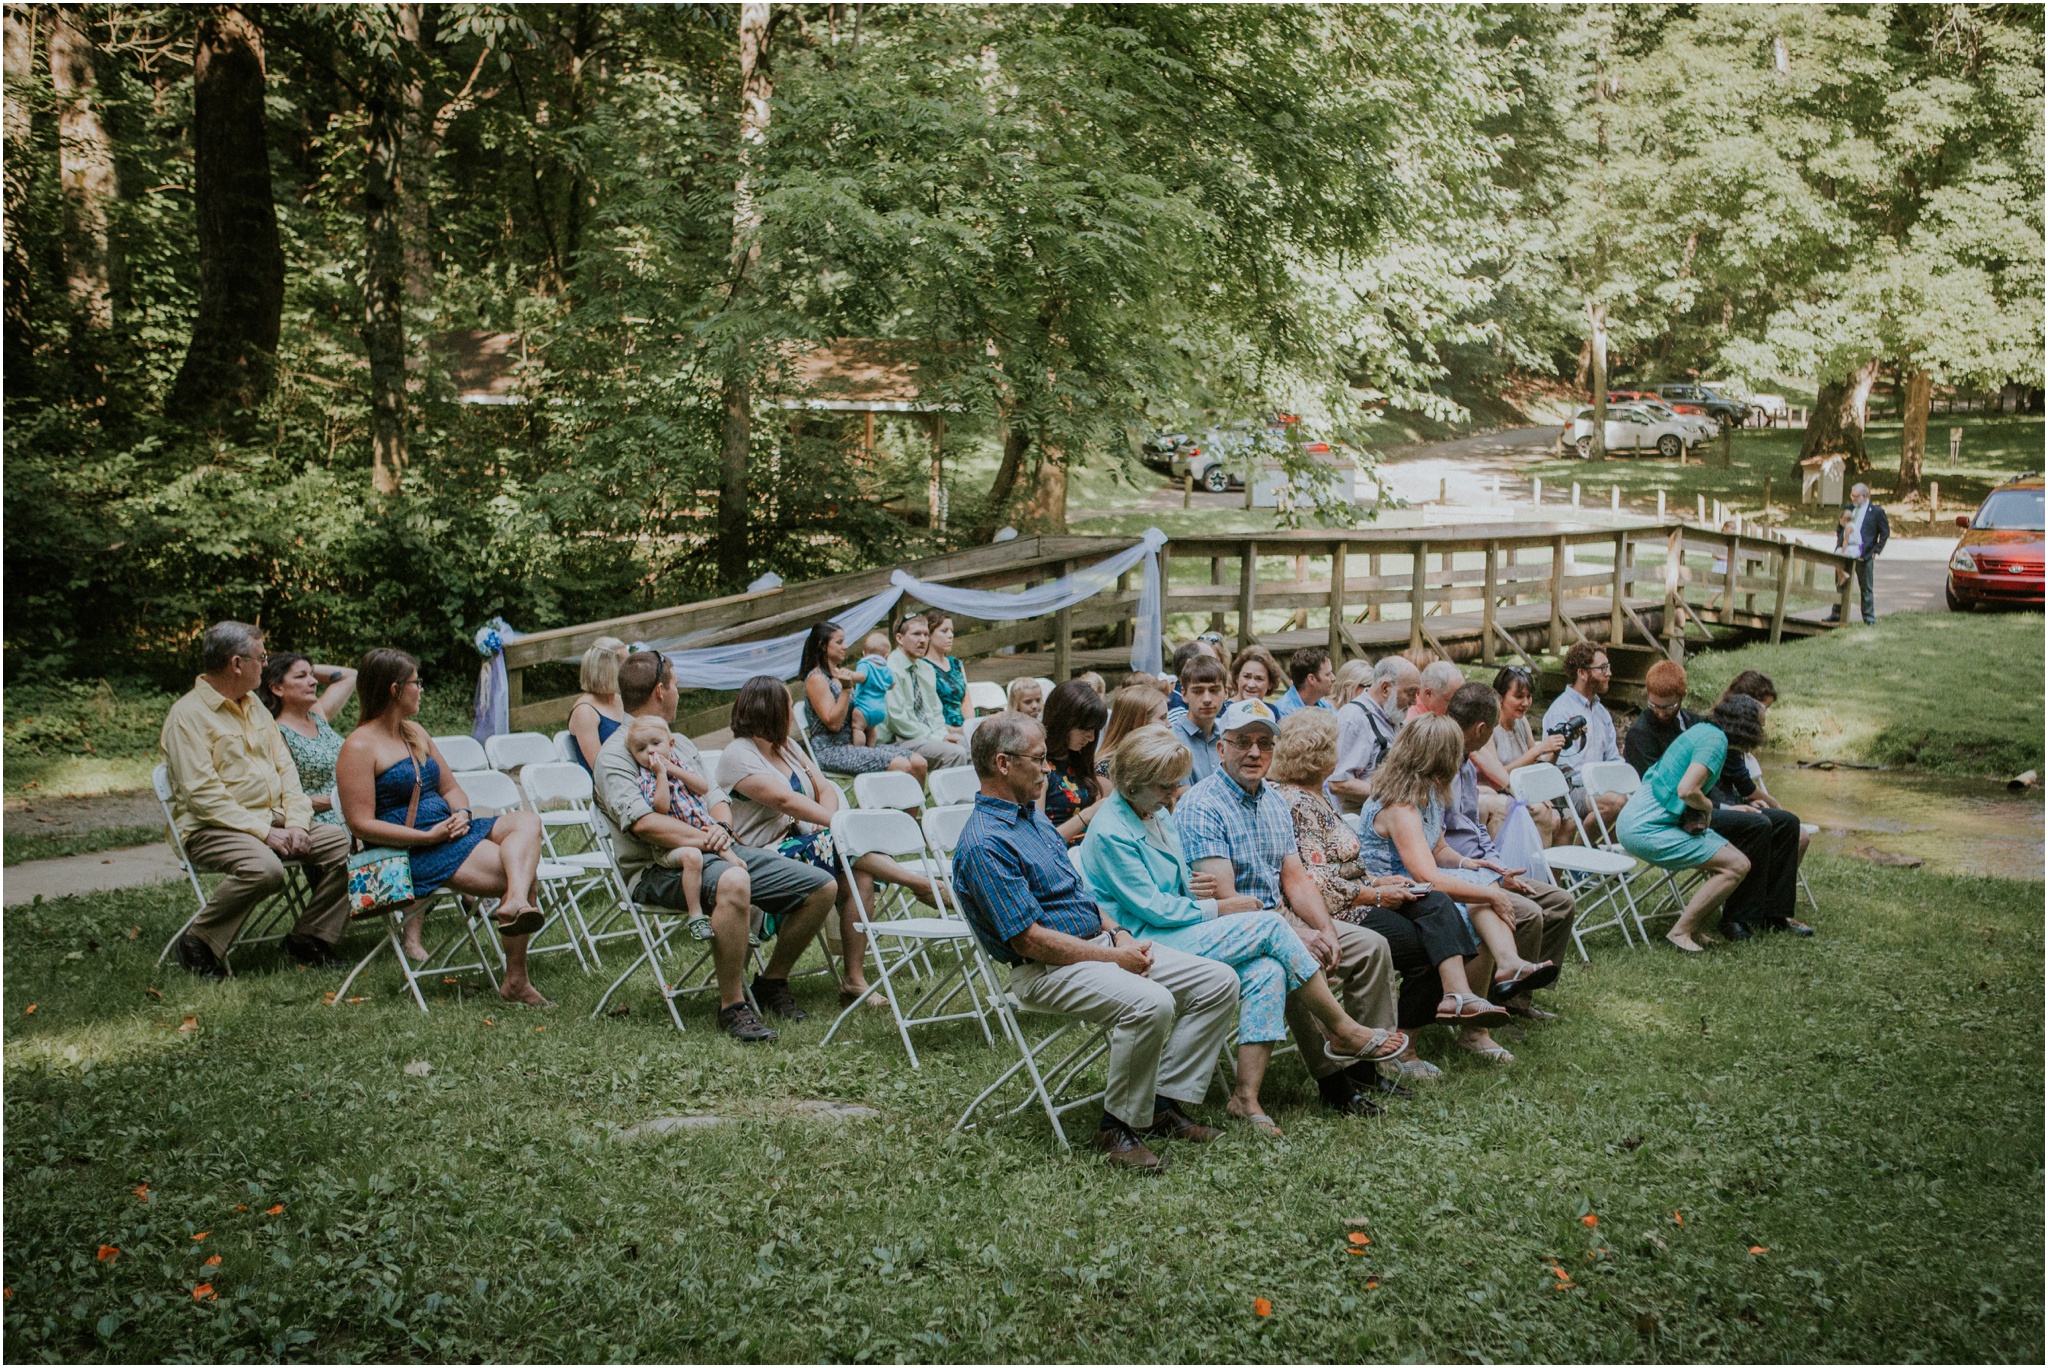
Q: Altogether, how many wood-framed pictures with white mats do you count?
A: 0